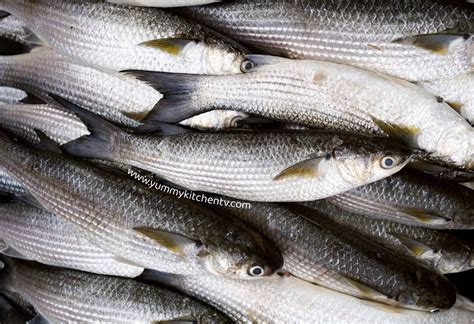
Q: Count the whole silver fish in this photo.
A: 1